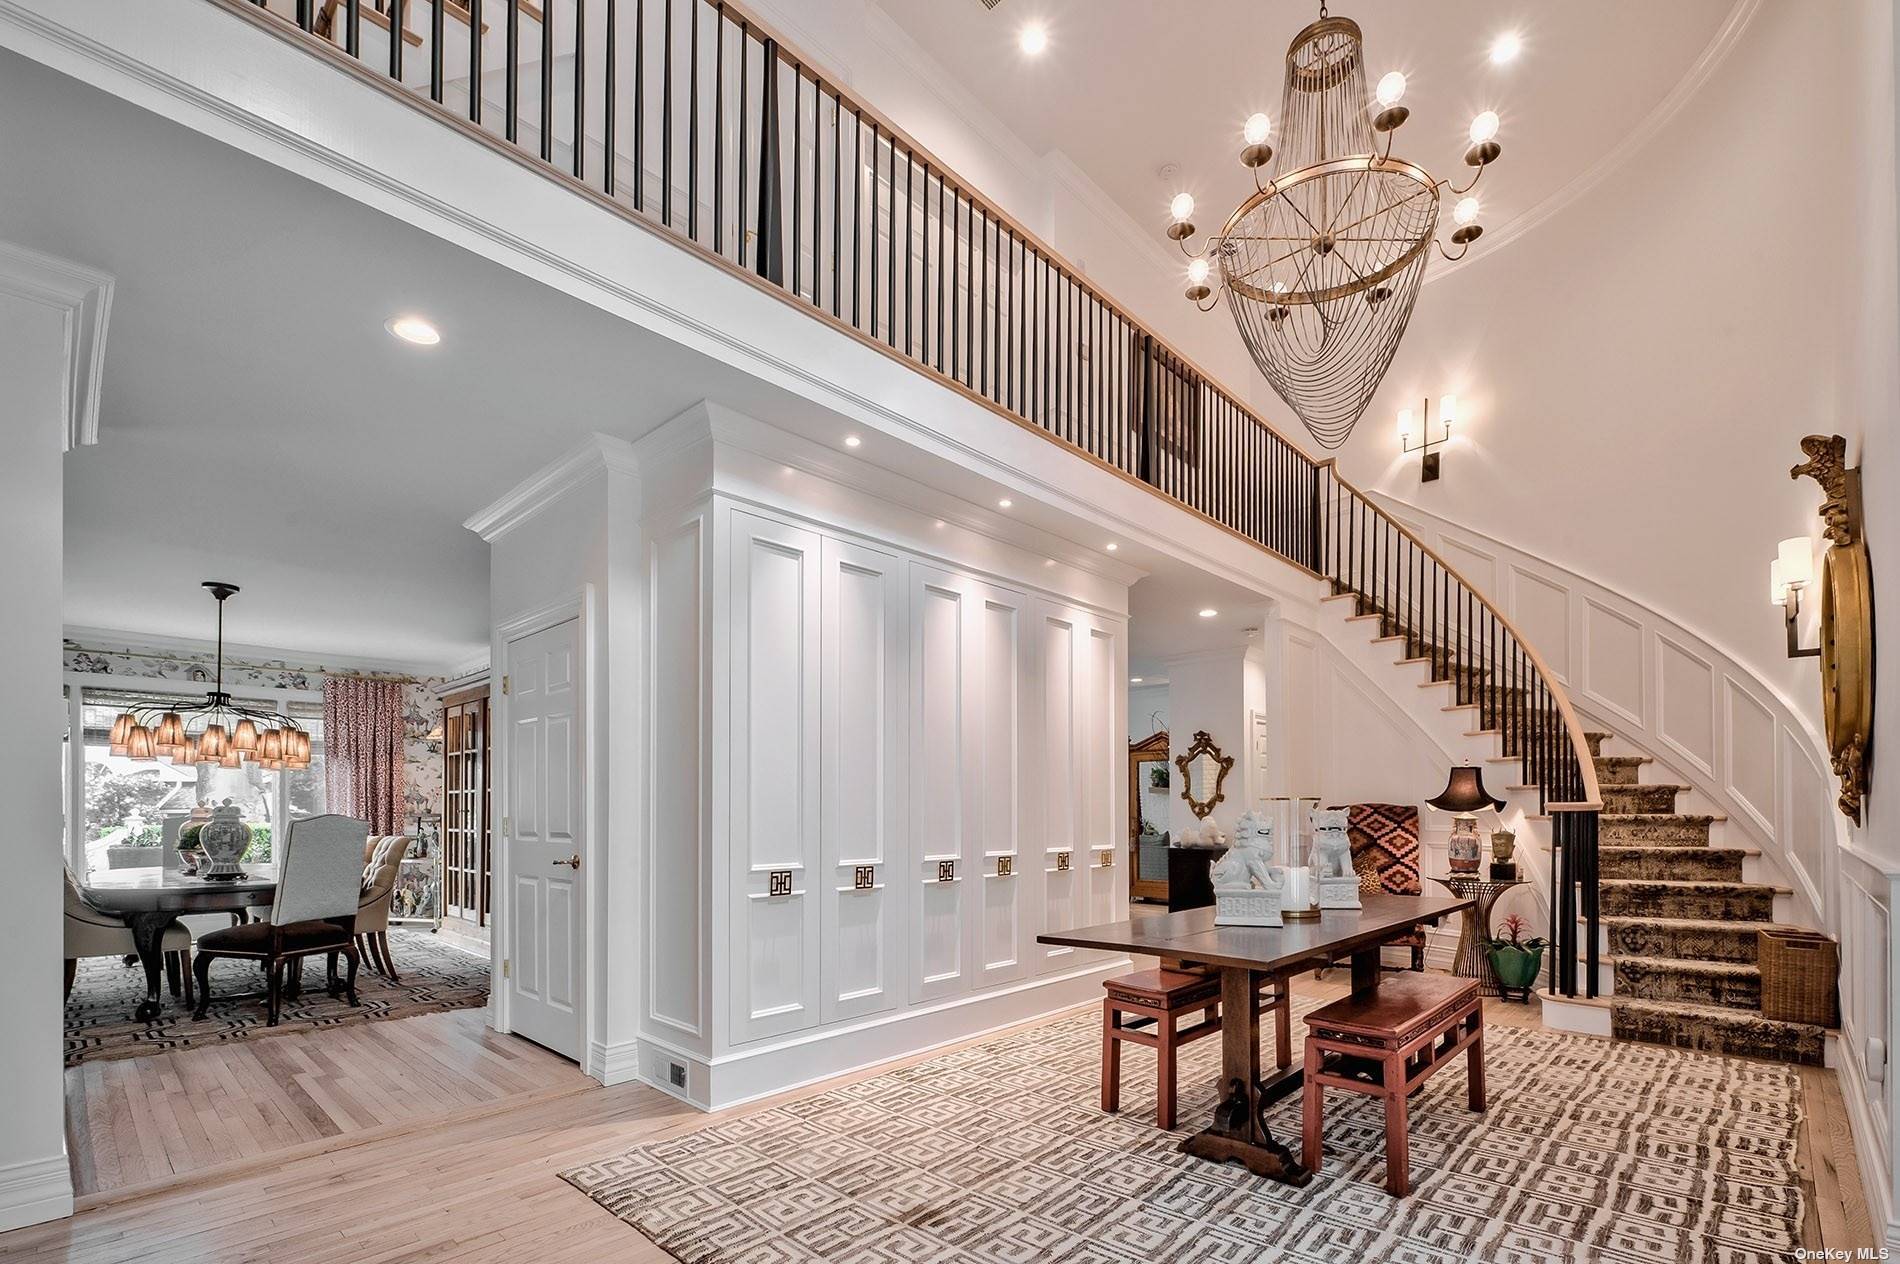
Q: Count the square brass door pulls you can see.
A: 6